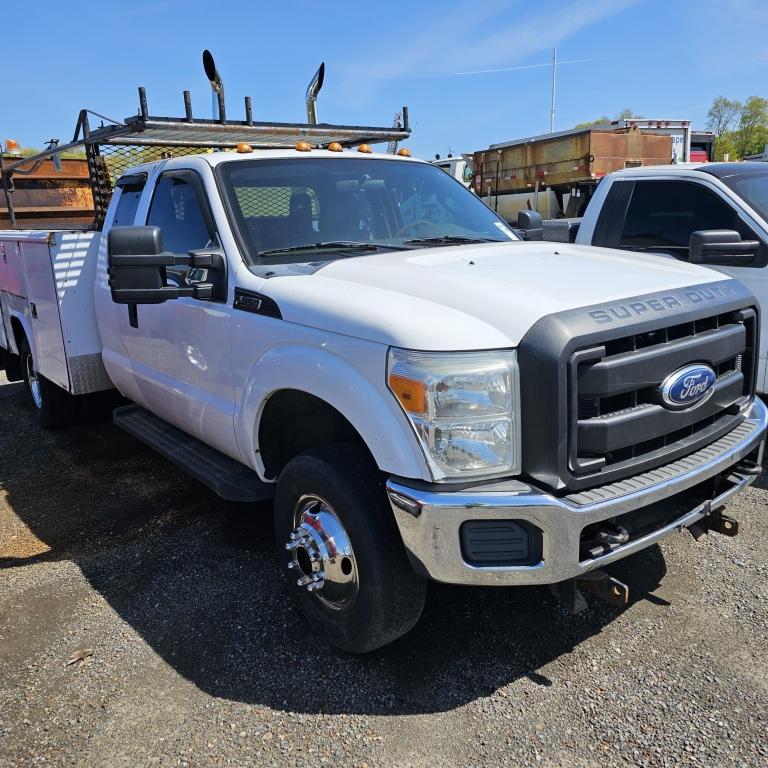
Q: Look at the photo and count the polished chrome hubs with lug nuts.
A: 1